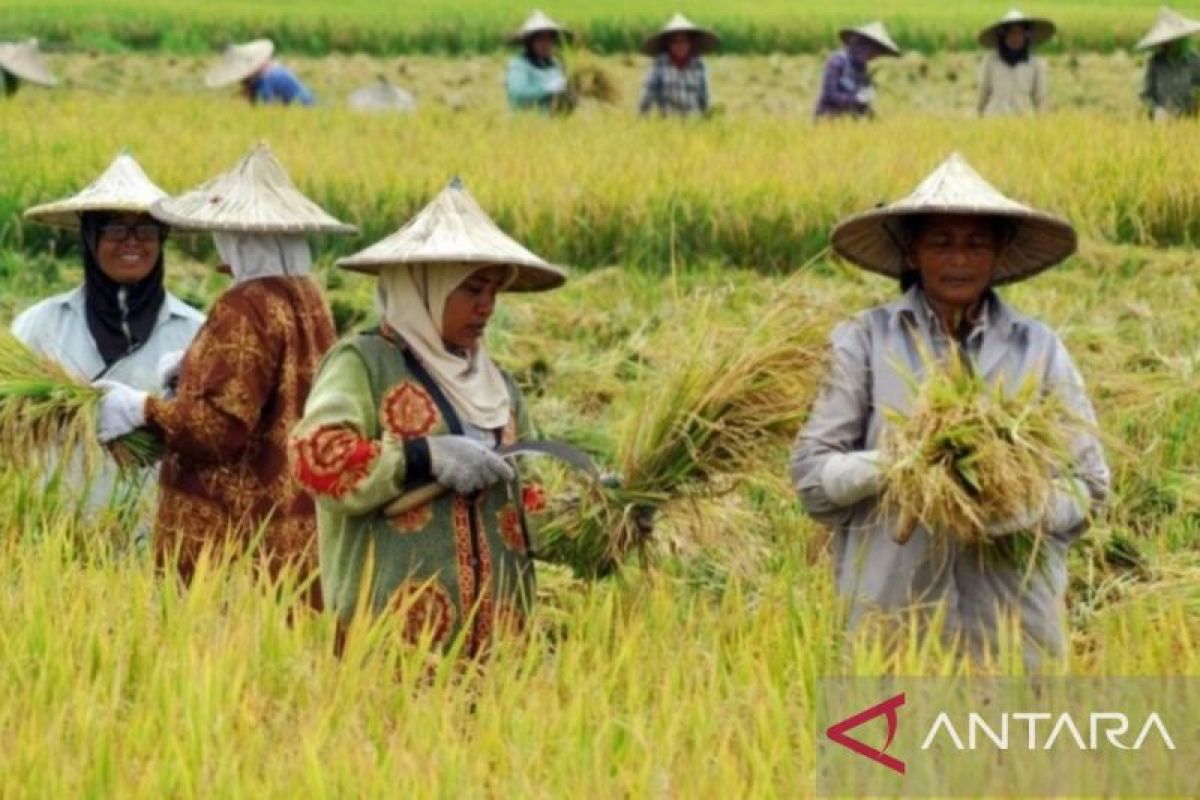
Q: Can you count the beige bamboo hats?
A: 12